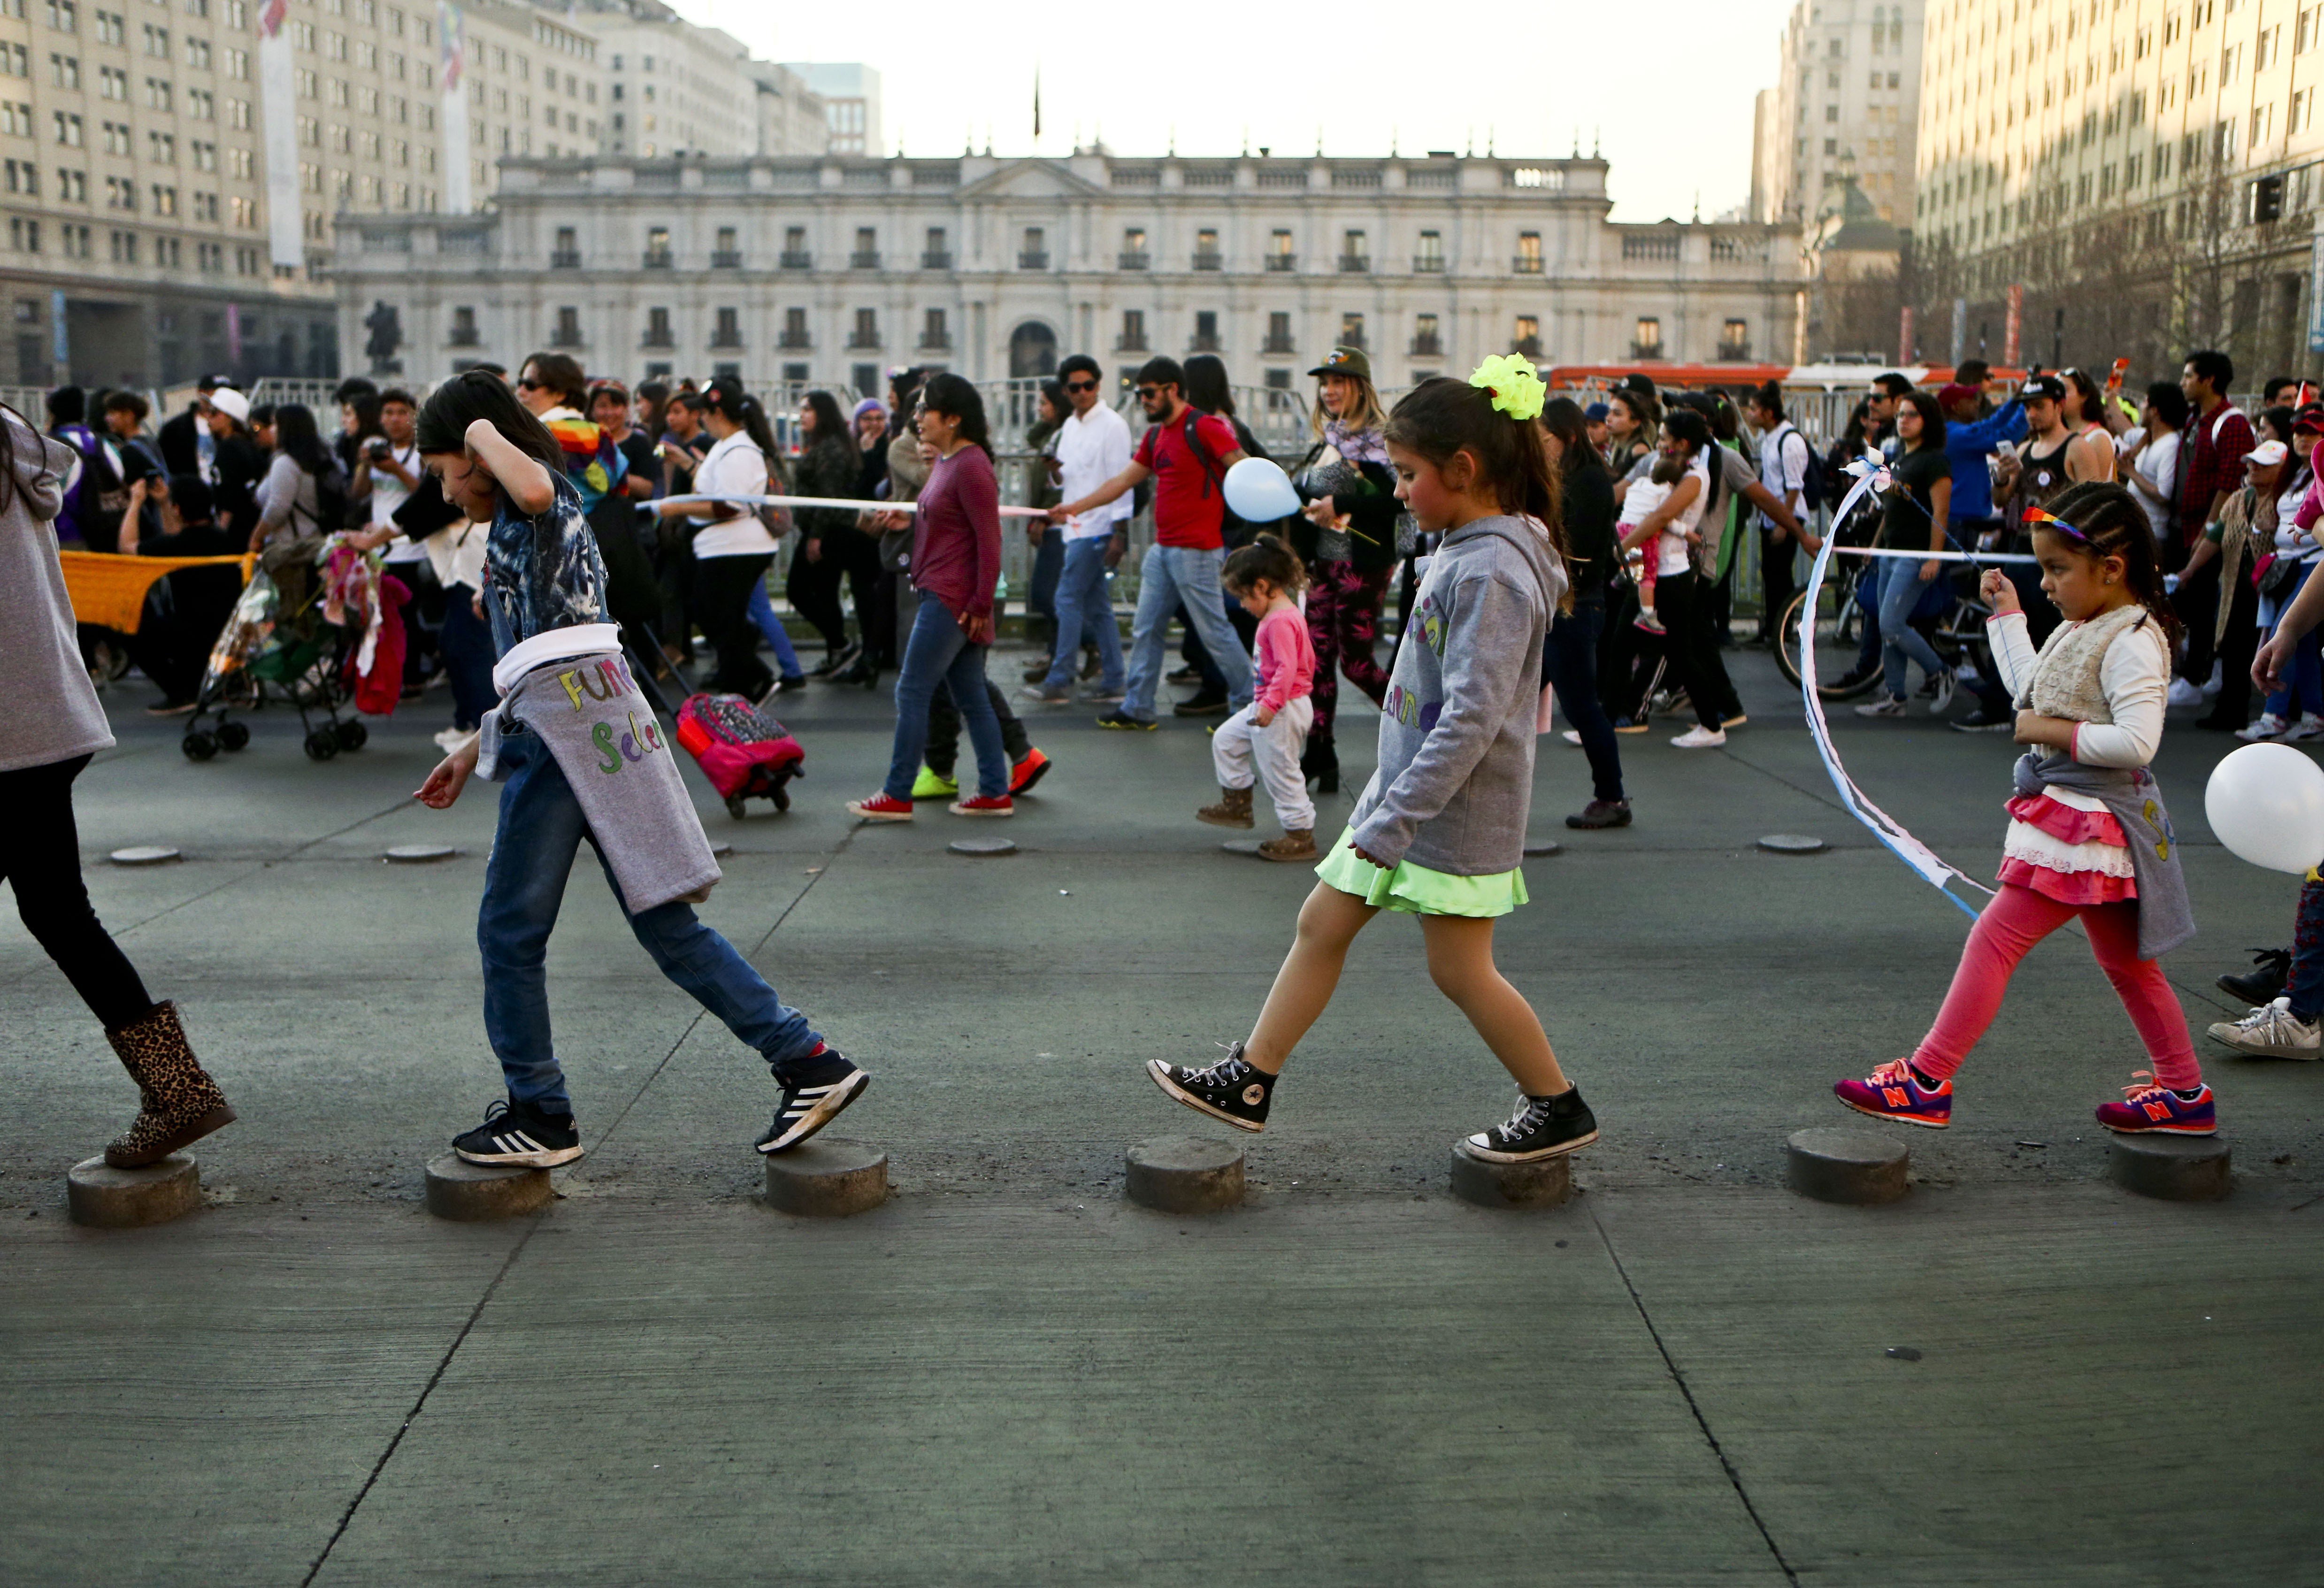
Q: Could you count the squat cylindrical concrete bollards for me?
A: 7